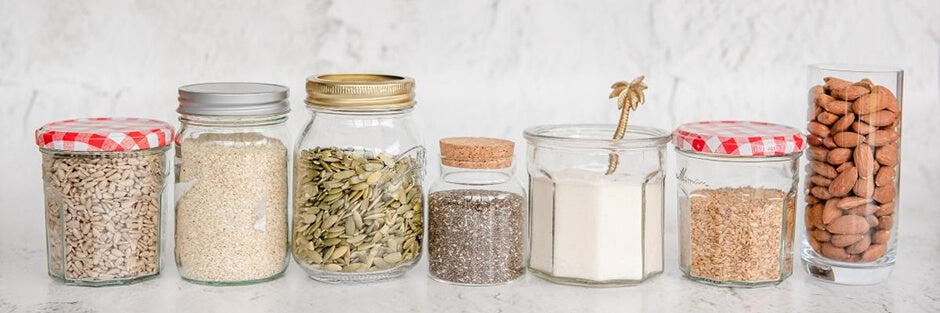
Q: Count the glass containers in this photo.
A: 7